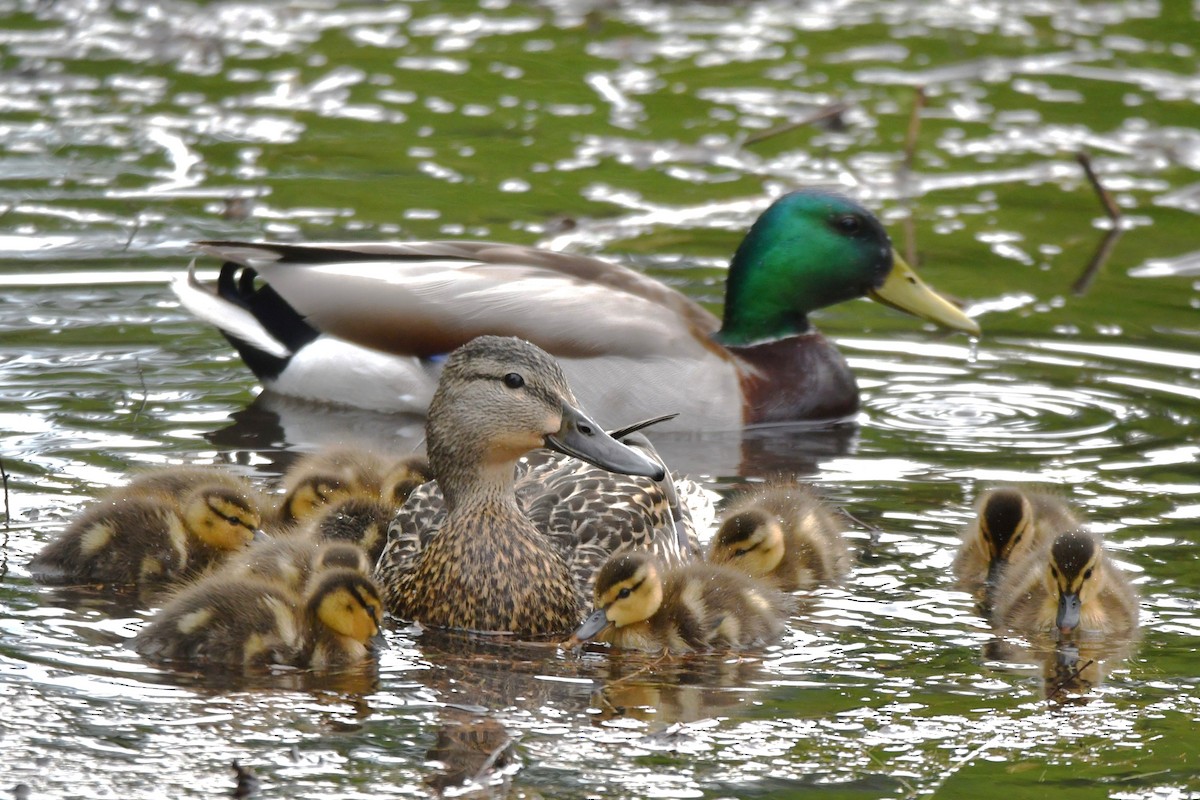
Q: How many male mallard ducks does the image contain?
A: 1